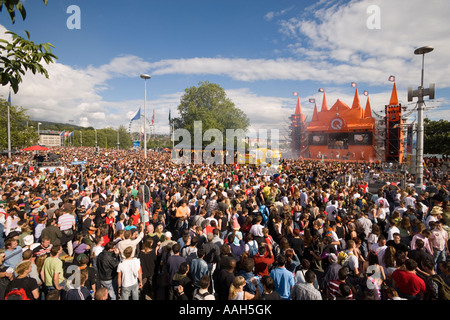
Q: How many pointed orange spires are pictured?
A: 6